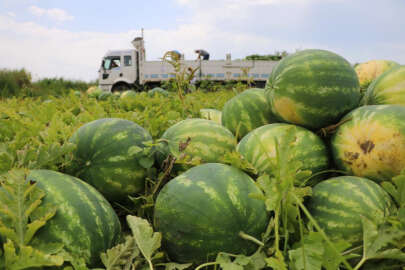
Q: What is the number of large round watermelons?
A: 11